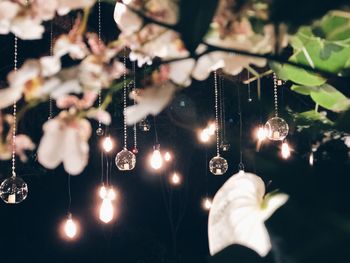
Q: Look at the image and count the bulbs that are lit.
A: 13